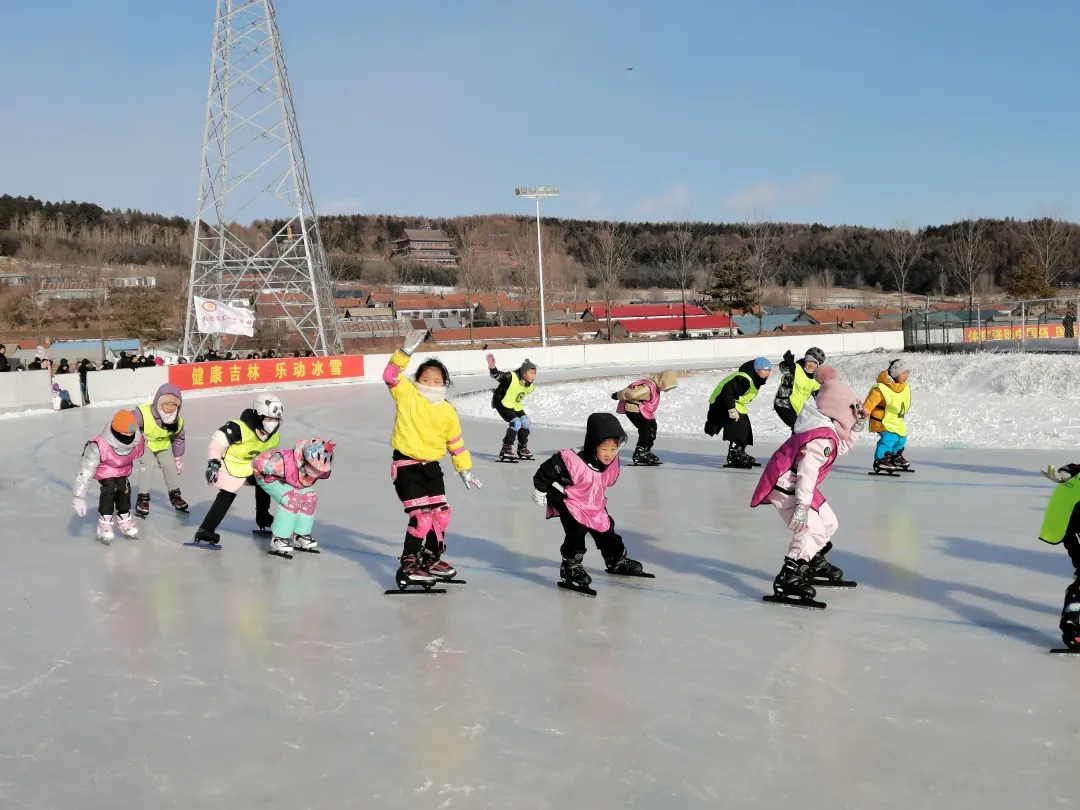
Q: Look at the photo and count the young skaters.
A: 13